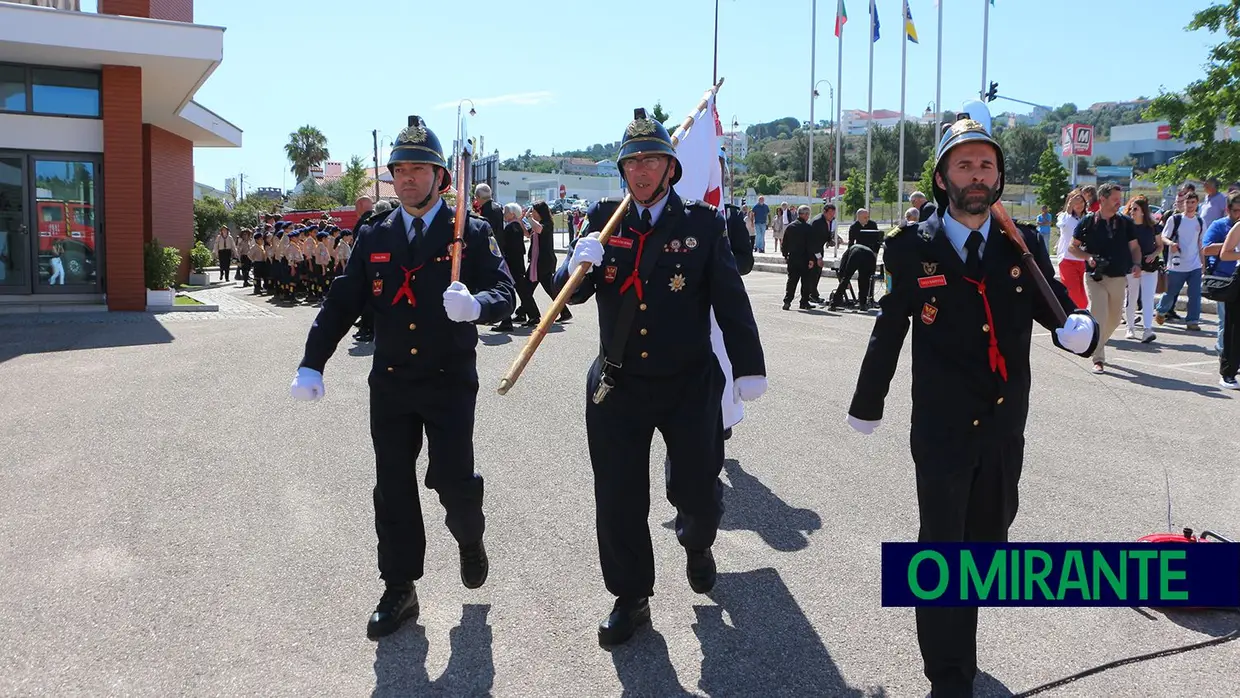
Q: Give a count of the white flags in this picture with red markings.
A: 1